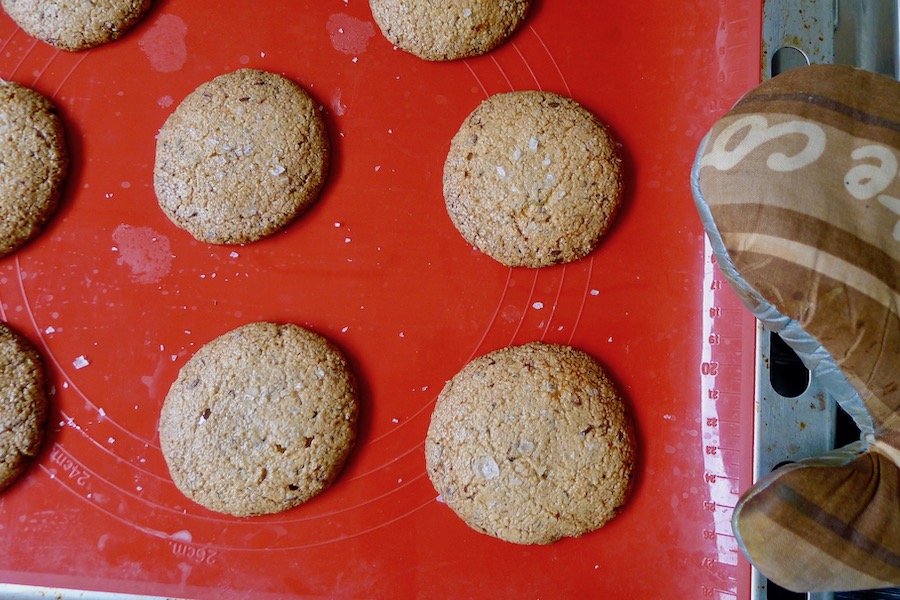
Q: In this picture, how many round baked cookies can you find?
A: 8